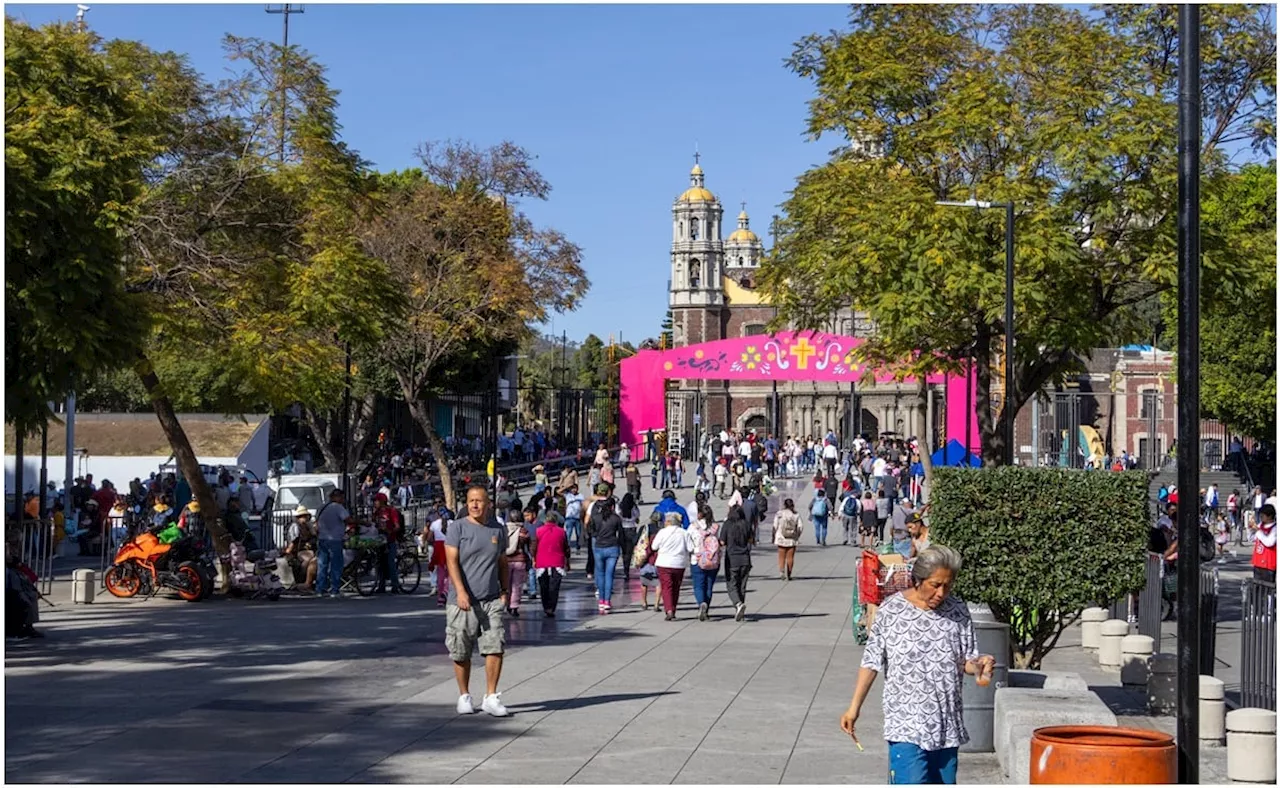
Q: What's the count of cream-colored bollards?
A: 7